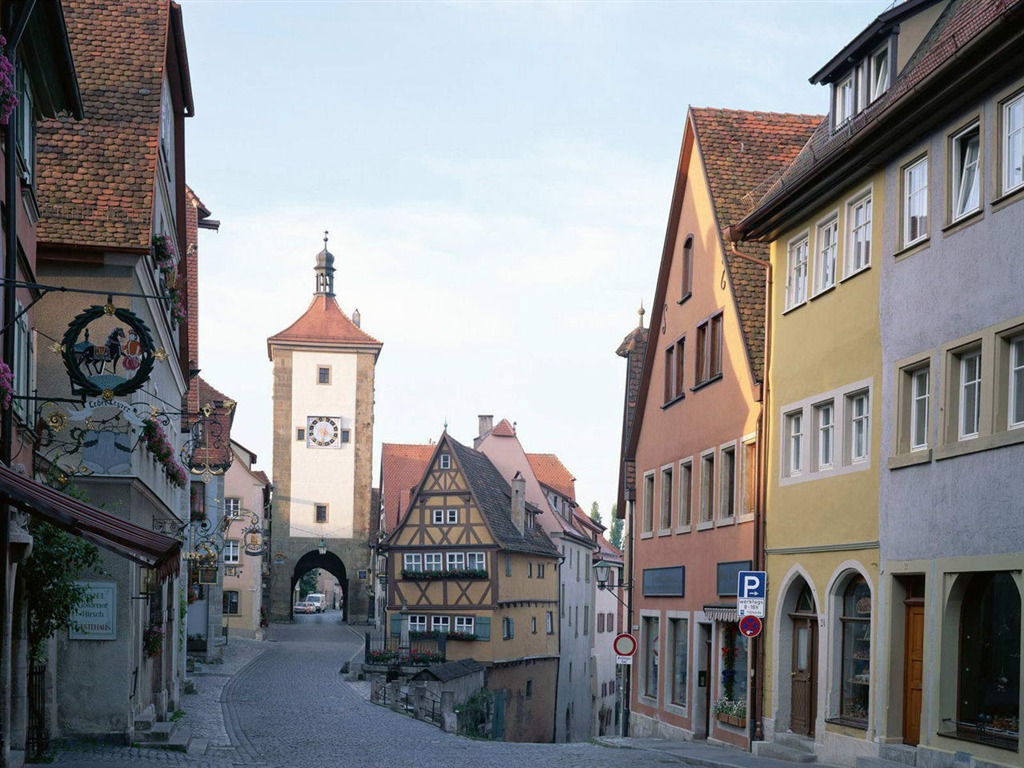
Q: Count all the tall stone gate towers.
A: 1